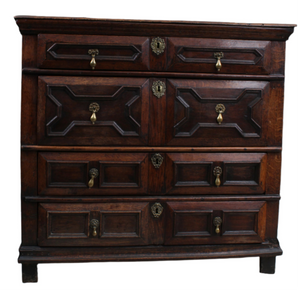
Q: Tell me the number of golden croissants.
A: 0